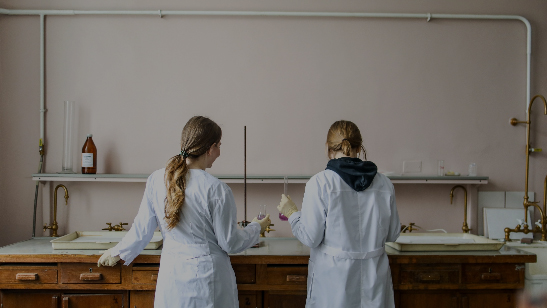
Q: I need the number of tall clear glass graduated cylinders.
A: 1